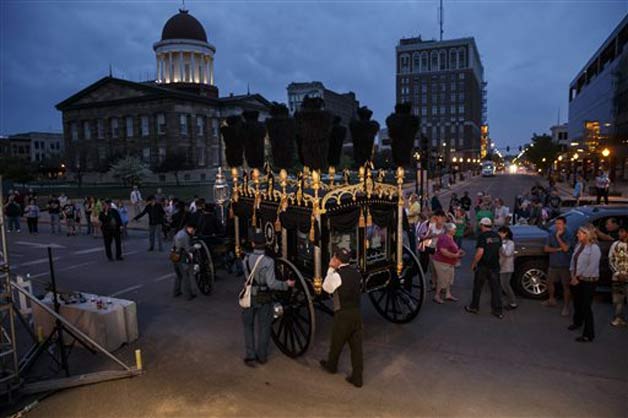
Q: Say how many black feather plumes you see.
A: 7